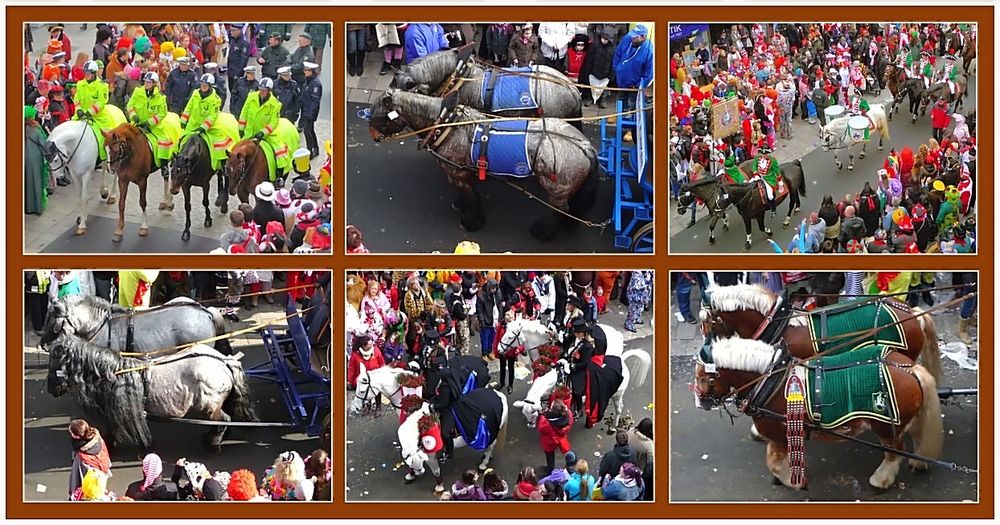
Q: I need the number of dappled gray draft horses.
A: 4